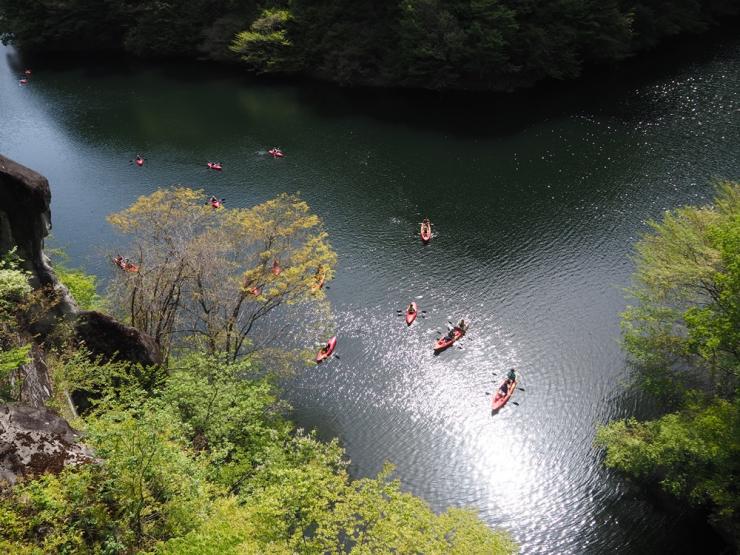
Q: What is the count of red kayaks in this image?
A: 15